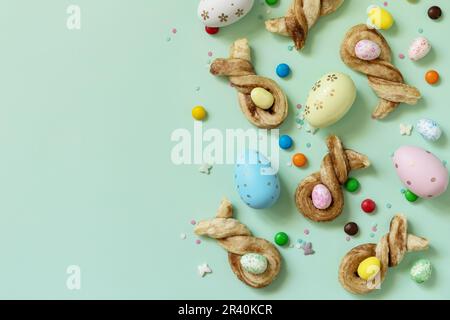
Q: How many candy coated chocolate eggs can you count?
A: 9